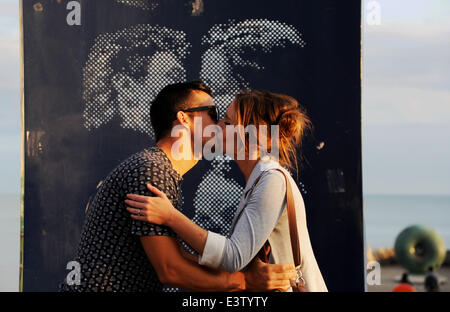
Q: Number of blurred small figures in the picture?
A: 2